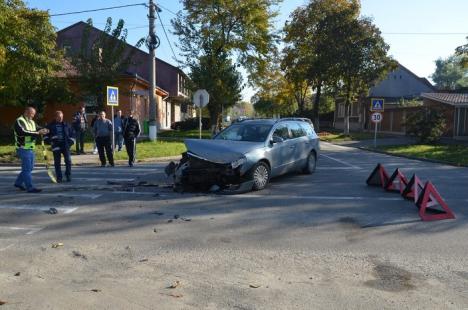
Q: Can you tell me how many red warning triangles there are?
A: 4